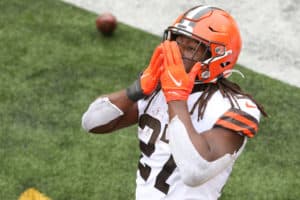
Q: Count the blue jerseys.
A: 0